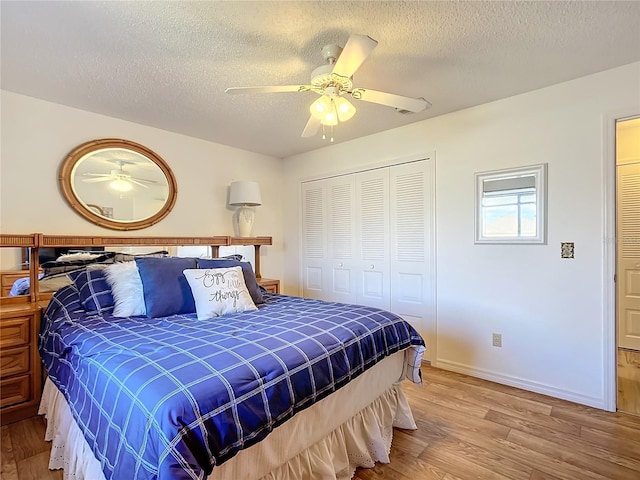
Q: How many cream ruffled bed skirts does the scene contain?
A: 1